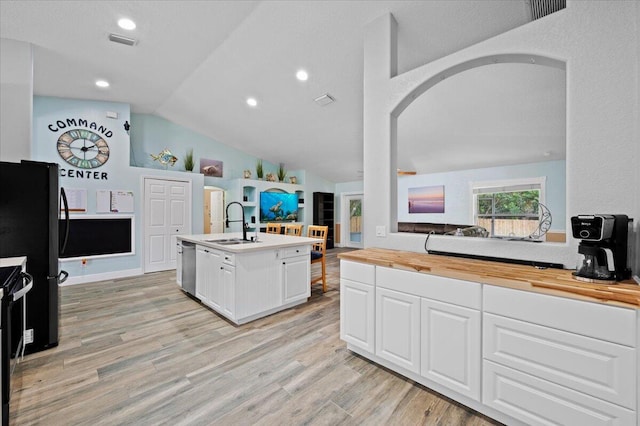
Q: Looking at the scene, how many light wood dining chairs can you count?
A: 3